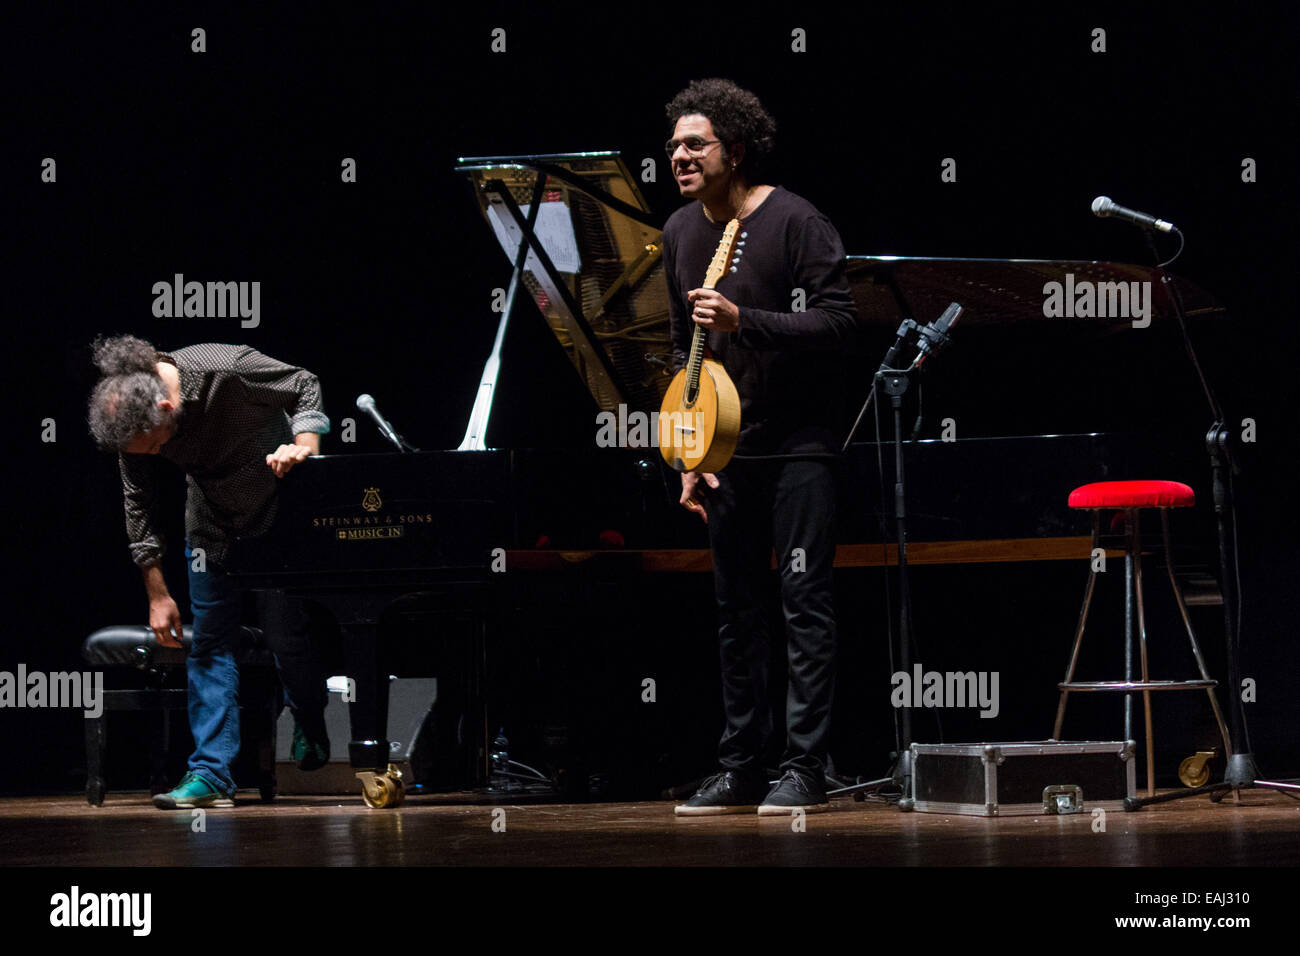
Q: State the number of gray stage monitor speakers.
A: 1